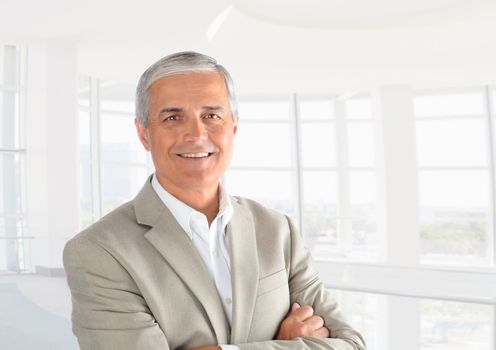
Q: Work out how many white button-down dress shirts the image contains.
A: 1